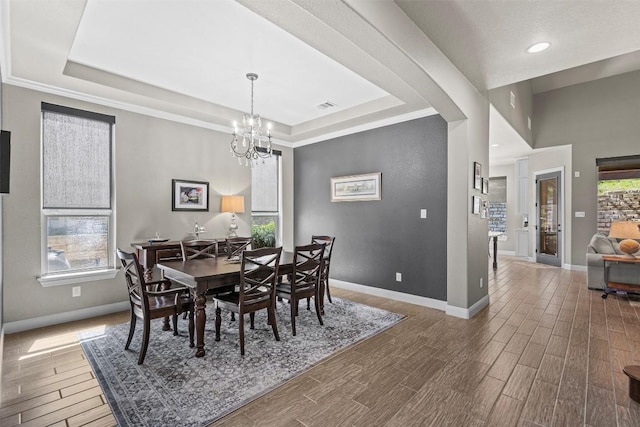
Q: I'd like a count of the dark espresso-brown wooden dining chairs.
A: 6